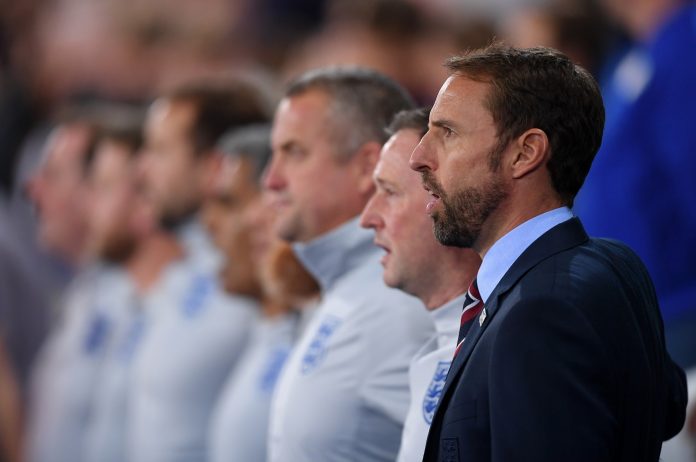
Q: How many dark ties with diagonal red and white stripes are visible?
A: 1